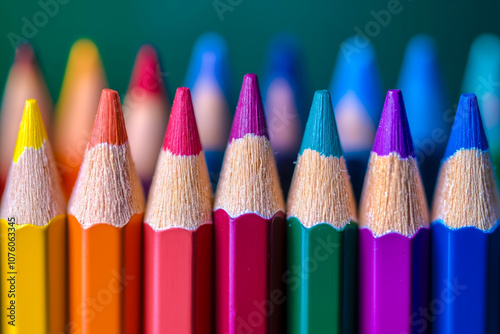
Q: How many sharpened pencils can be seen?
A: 15